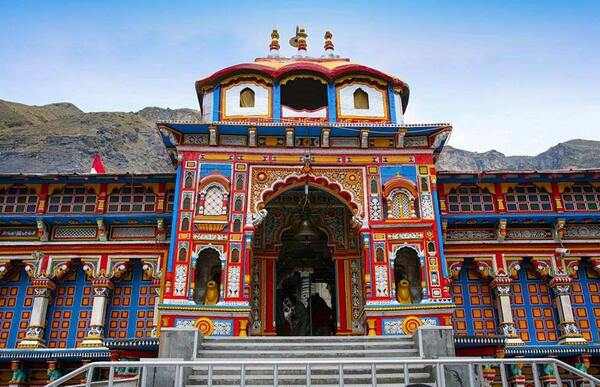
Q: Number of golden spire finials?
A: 3